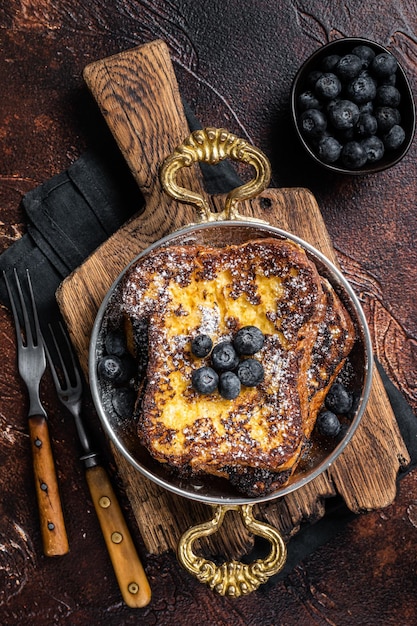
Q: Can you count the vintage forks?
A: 2